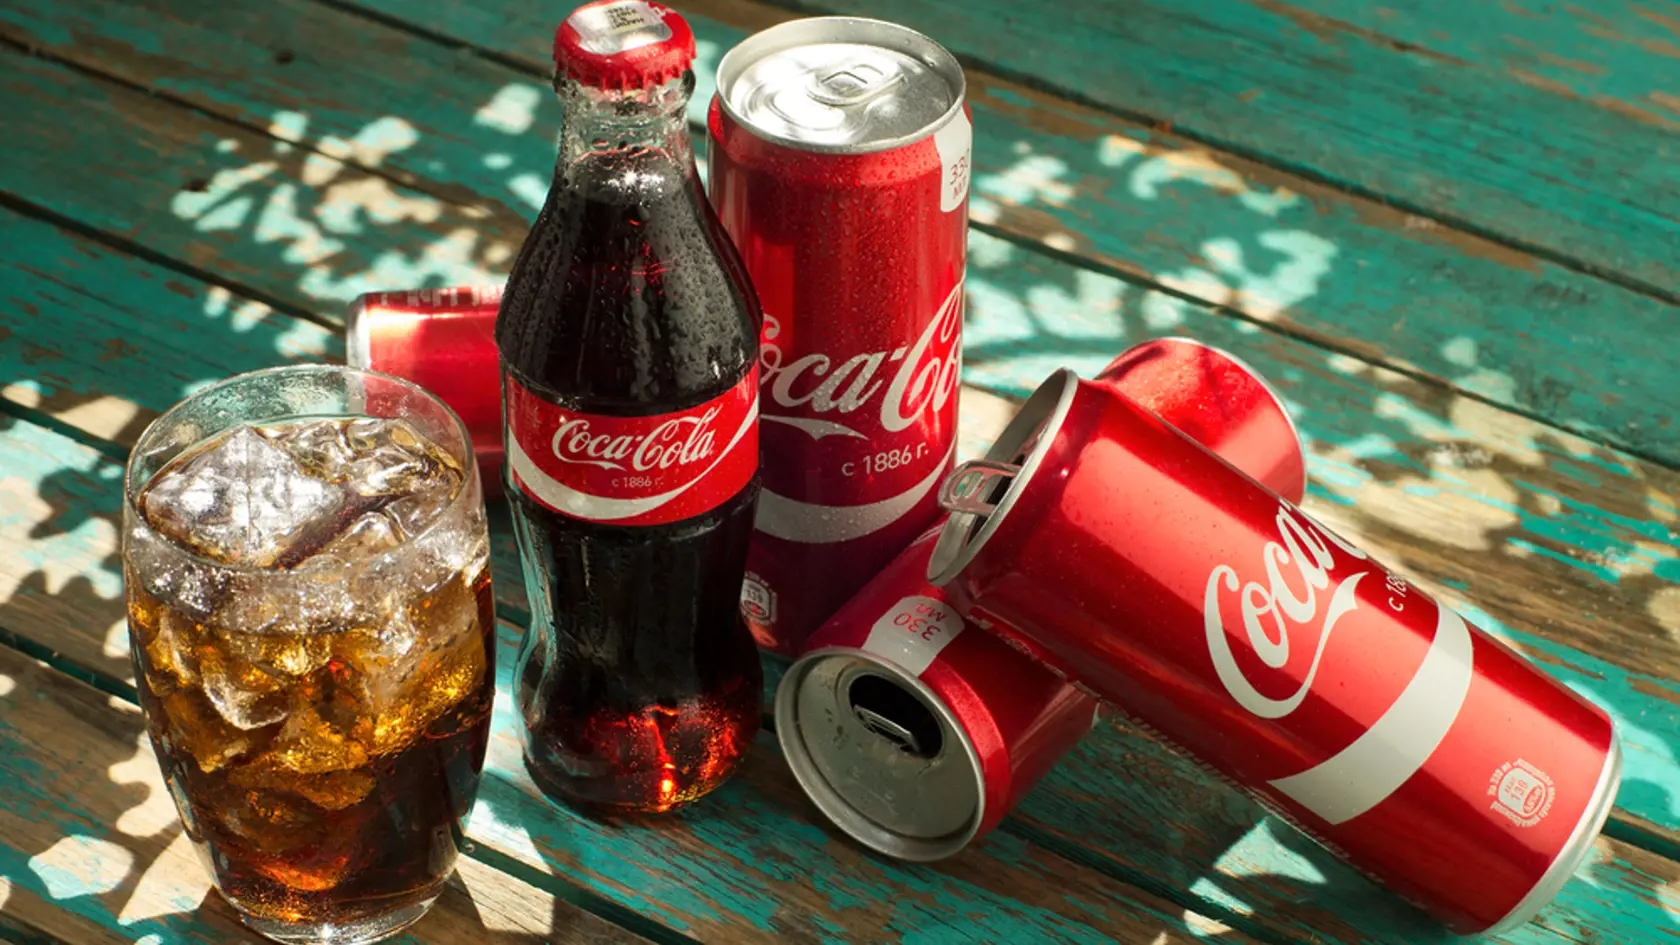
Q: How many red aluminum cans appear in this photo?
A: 4